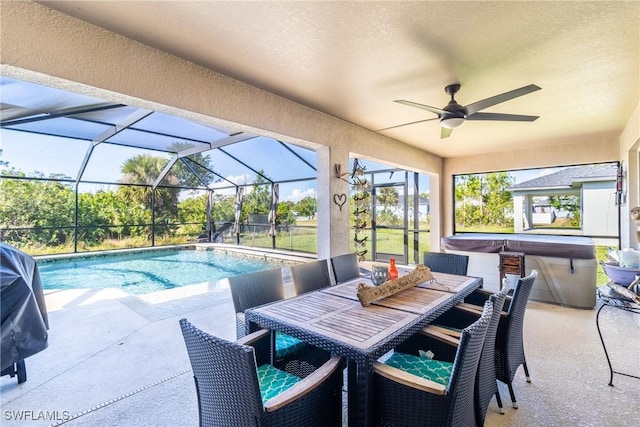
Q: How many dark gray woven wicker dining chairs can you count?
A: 8